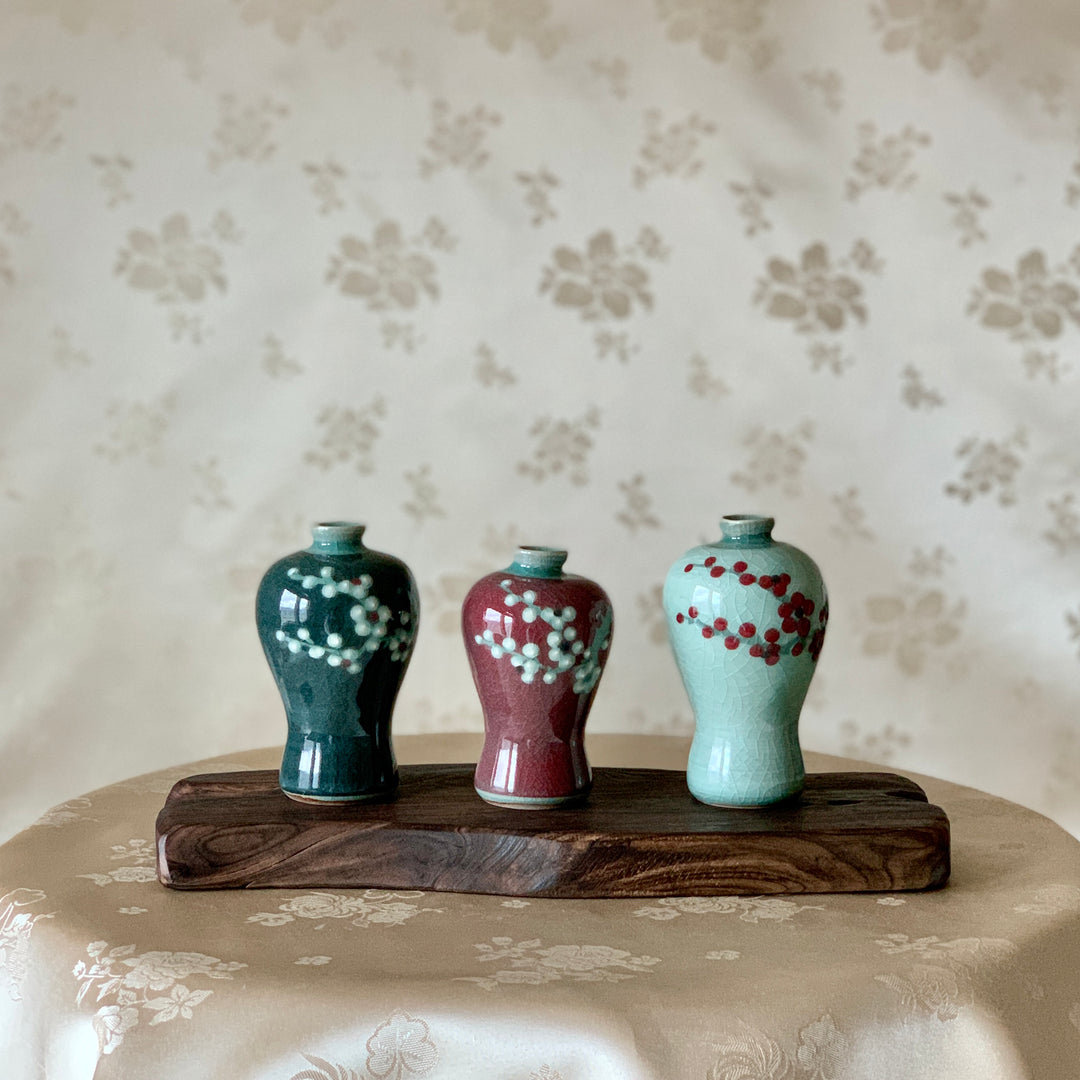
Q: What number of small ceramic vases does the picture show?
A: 3